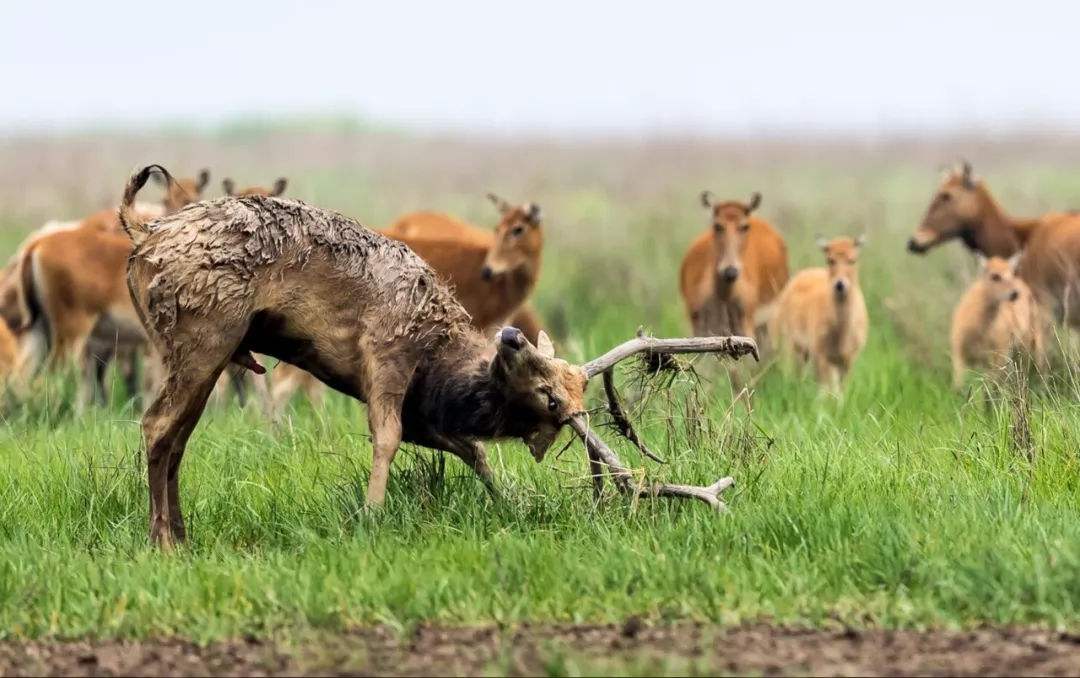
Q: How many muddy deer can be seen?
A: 1